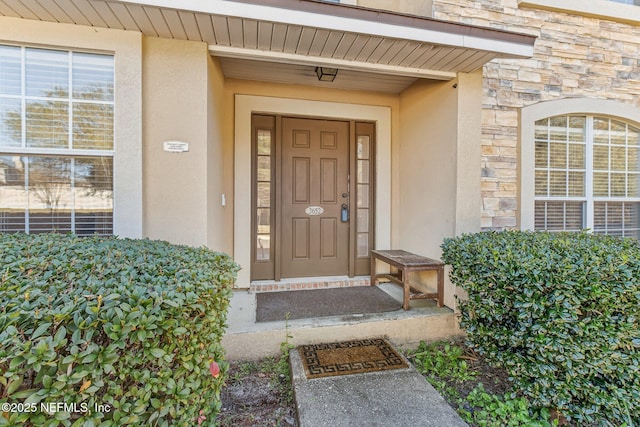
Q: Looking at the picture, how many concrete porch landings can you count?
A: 1